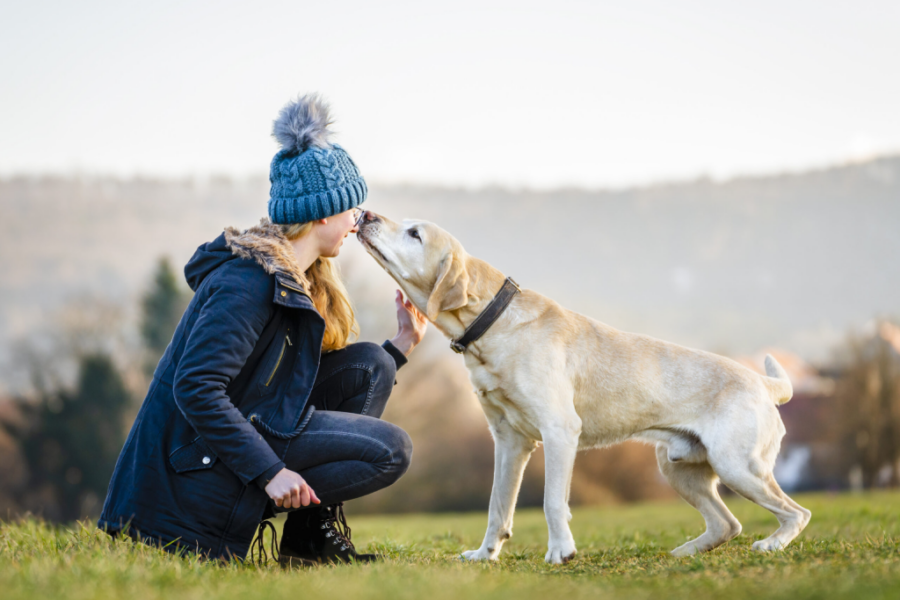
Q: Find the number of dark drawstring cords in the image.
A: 1